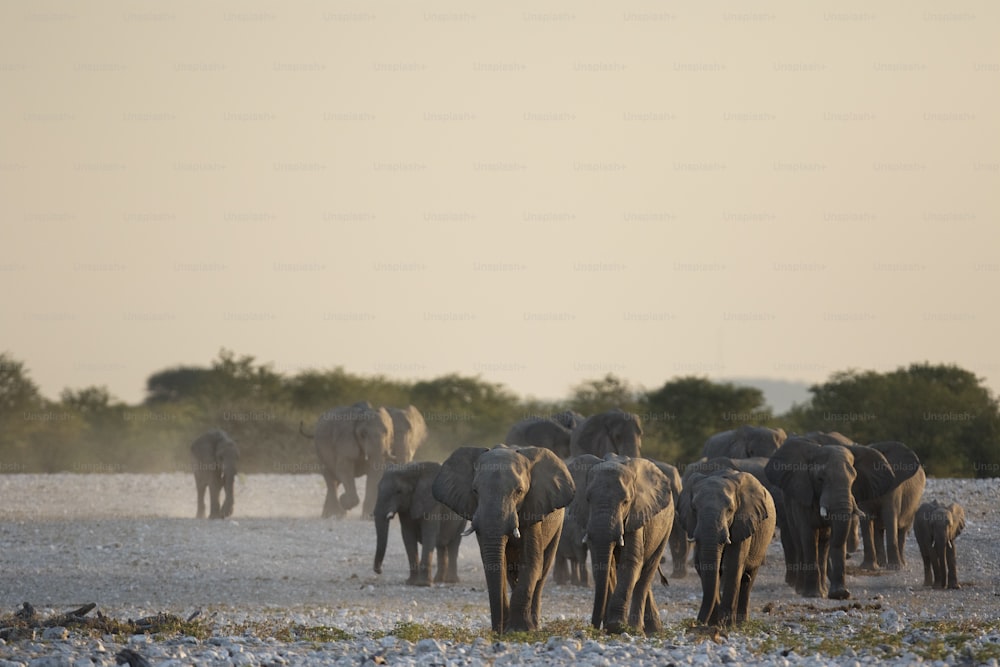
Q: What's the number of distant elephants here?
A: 3